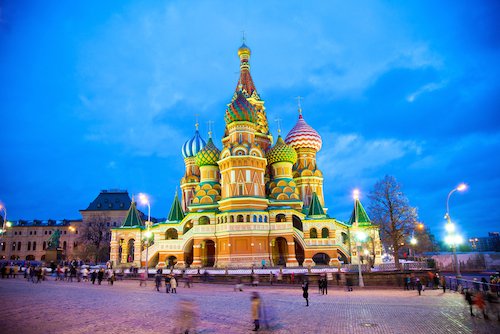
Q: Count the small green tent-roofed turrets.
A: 4